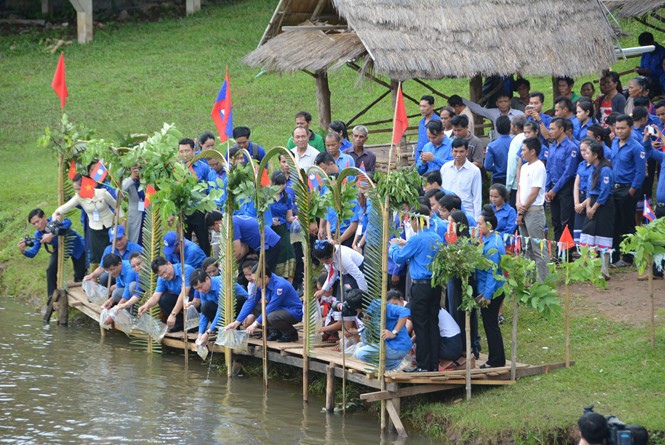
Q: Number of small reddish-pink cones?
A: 0